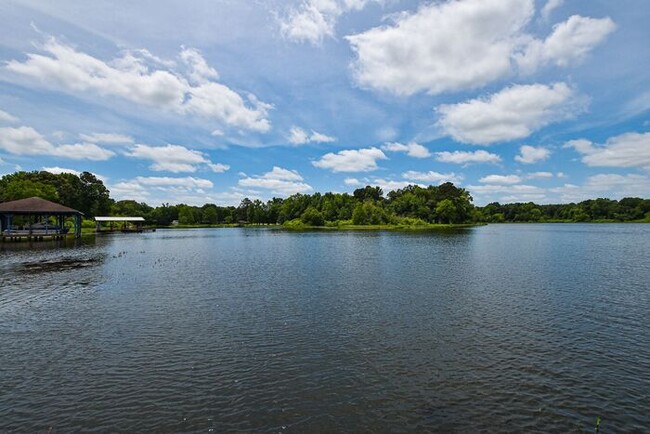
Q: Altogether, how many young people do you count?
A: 0